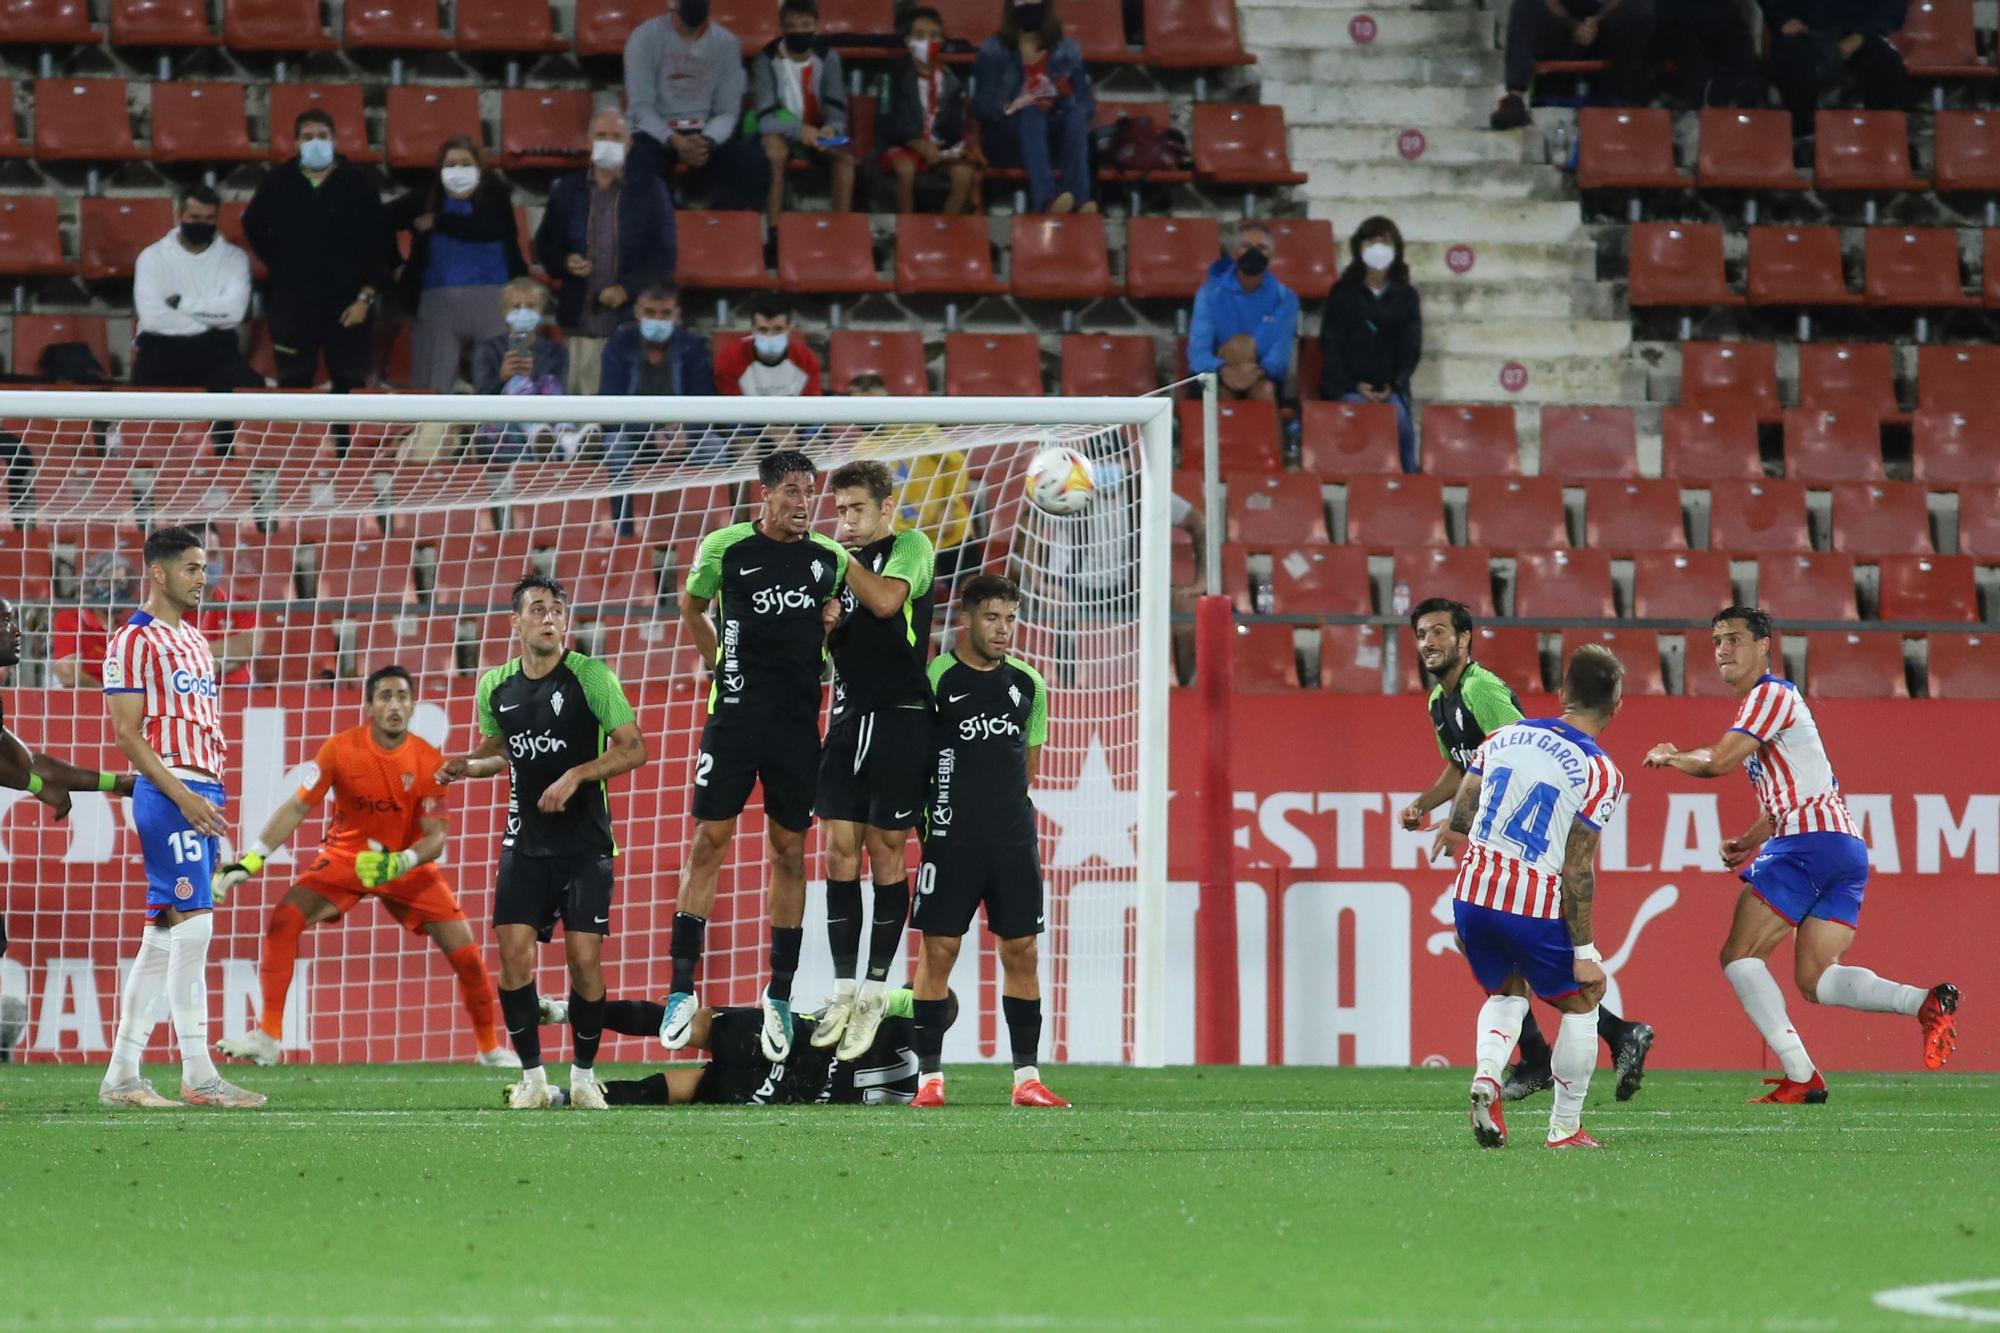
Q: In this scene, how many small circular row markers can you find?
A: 4